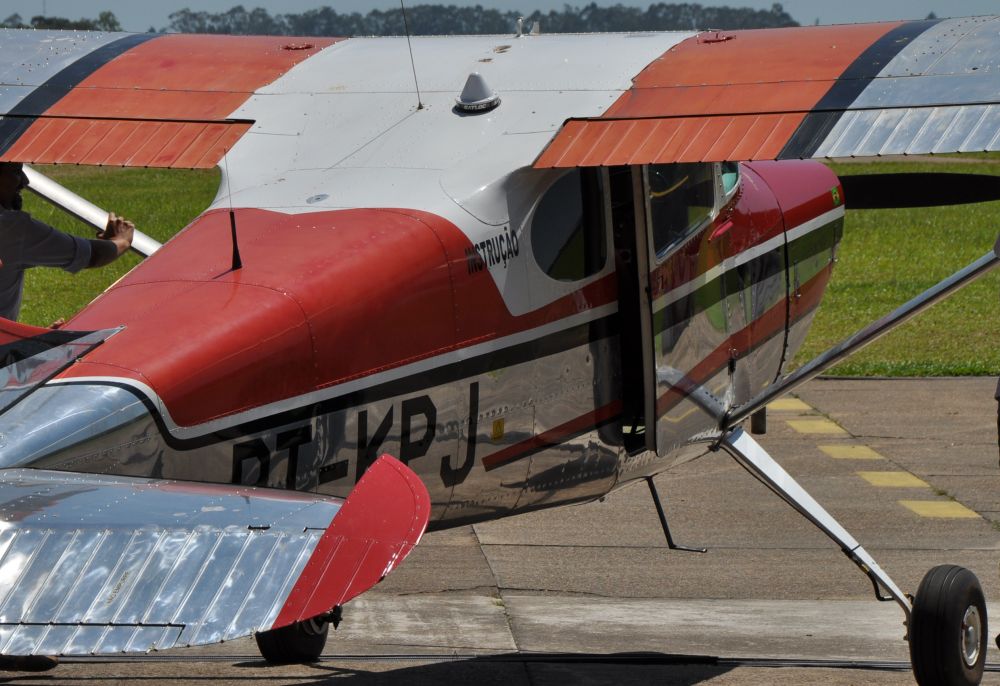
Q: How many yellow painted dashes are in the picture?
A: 5